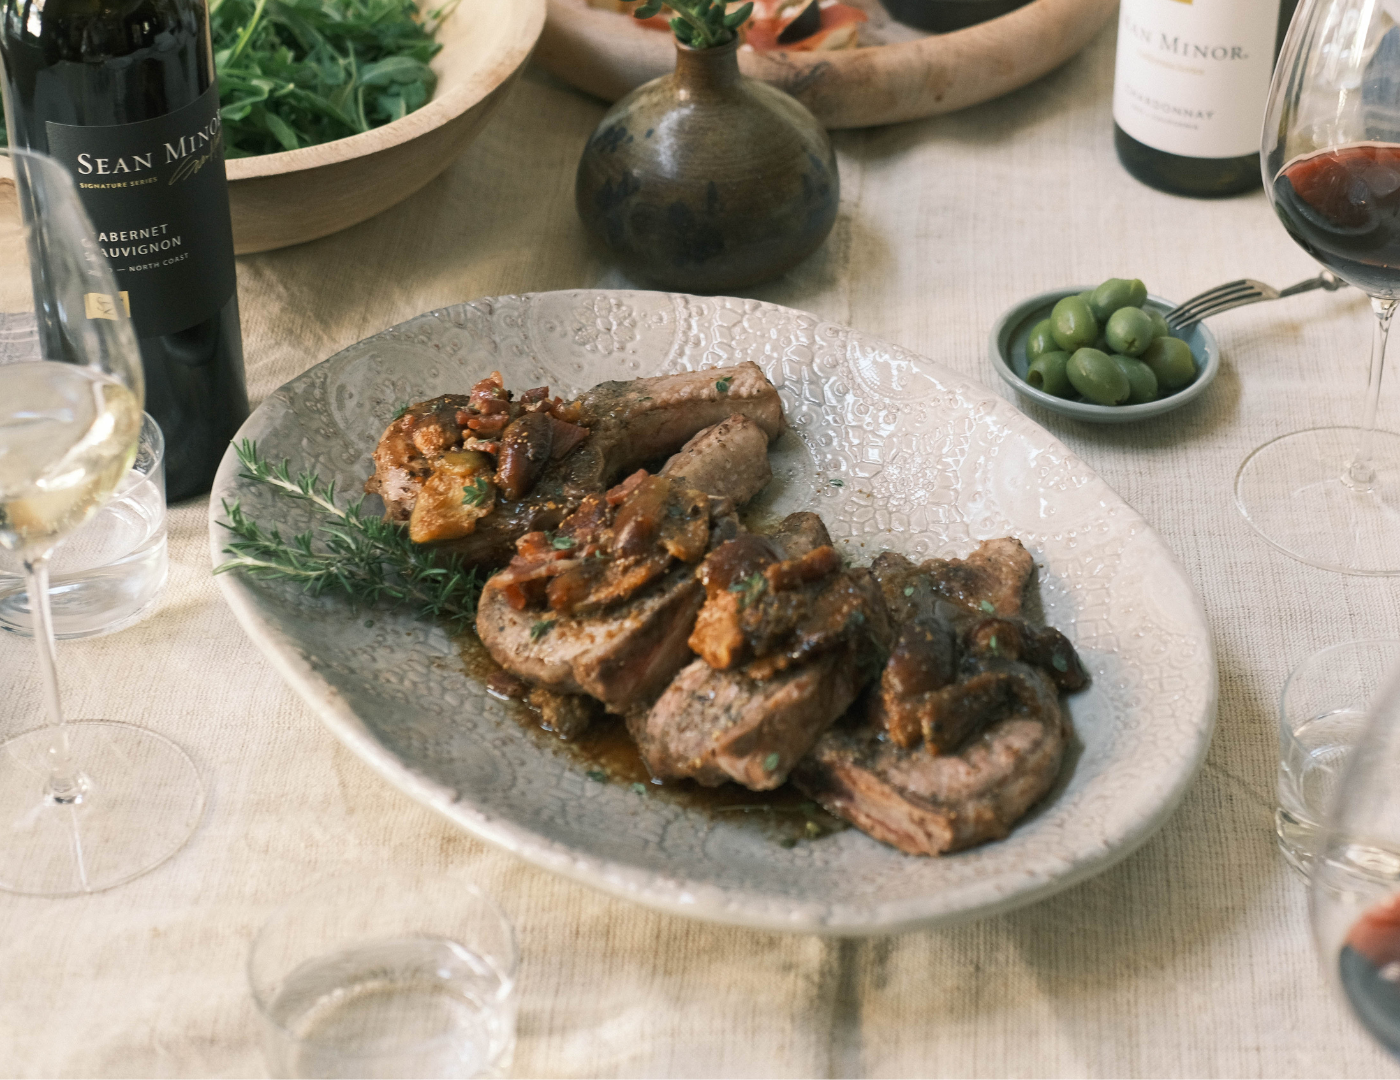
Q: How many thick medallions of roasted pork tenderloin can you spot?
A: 4